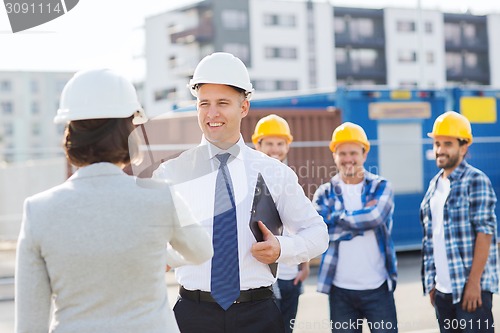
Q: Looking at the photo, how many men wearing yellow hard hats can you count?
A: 3